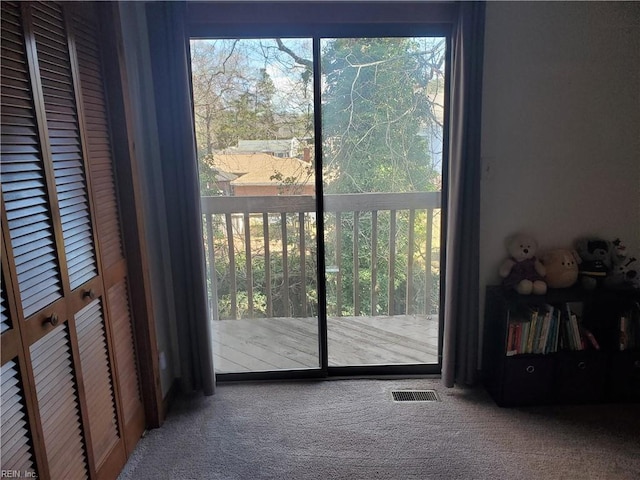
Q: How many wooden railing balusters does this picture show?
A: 12